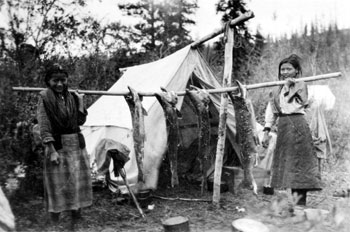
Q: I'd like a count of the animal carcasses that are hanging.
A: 4